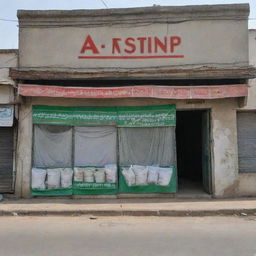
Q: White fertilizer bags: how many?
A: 11